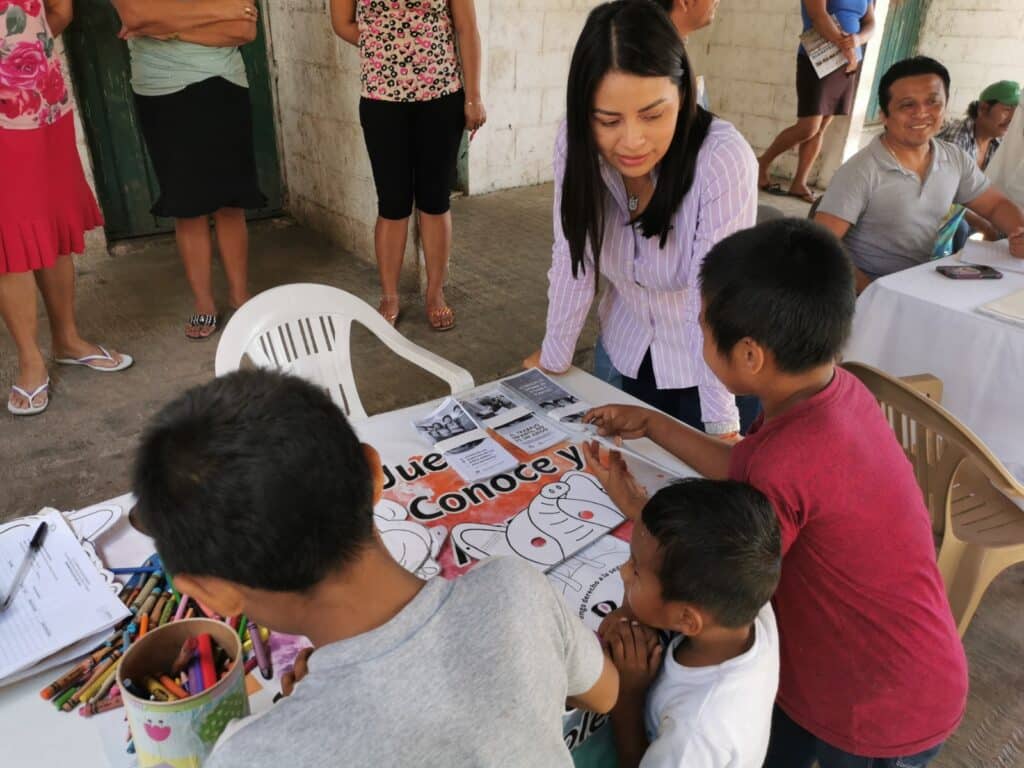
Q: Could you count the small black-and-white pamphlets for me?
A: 3